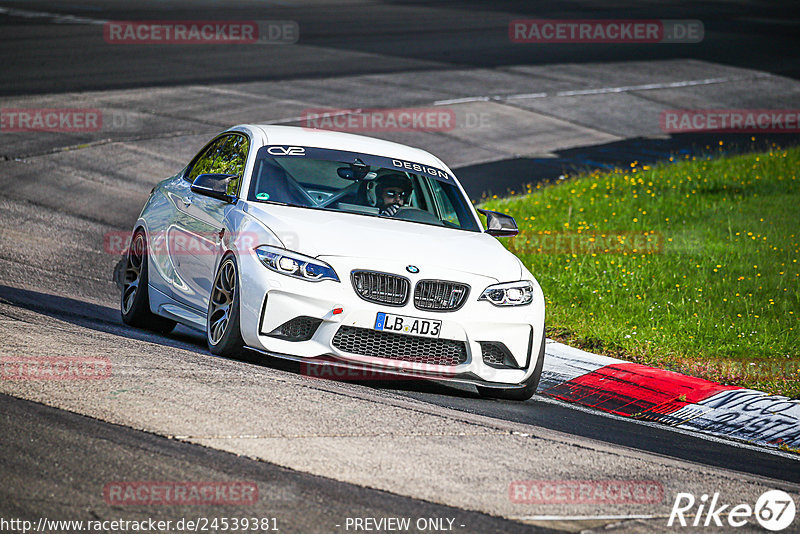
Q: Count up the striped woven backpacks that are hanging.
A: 0